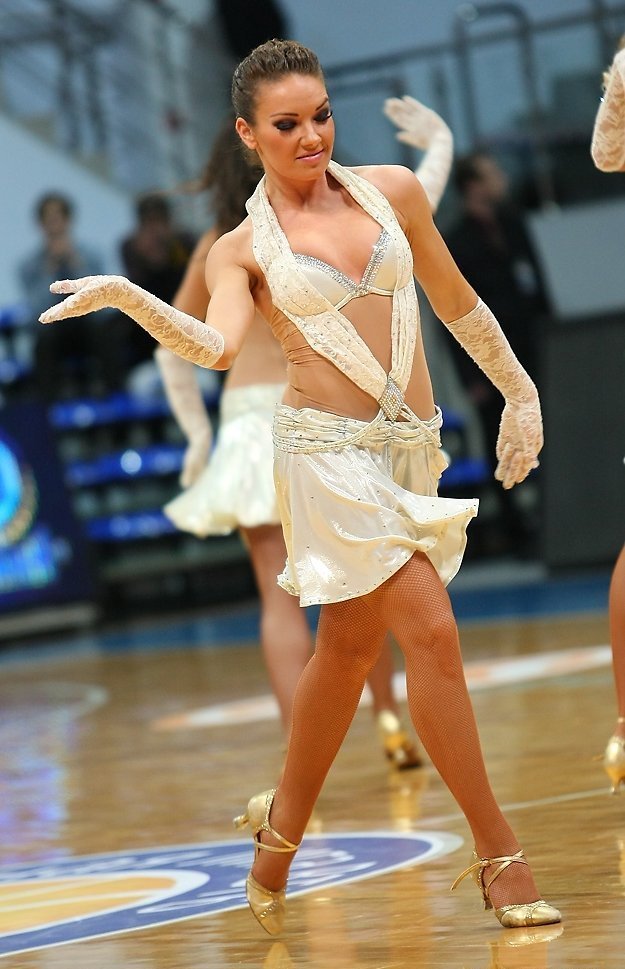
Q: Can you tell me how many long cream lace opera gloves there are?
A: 5